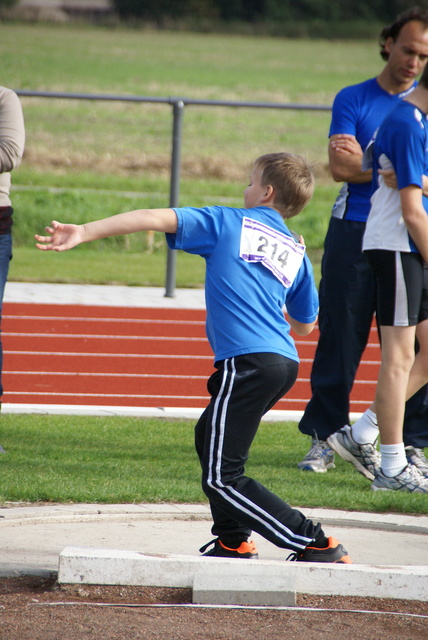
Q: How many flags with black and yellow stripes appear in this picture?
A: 0